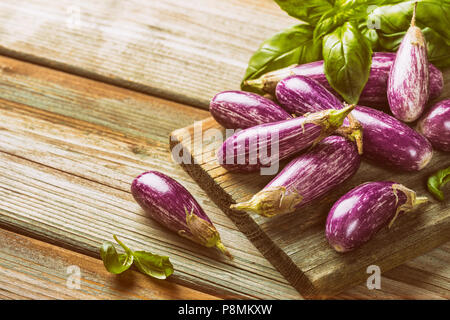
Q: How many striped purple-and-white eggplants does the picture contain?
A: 10